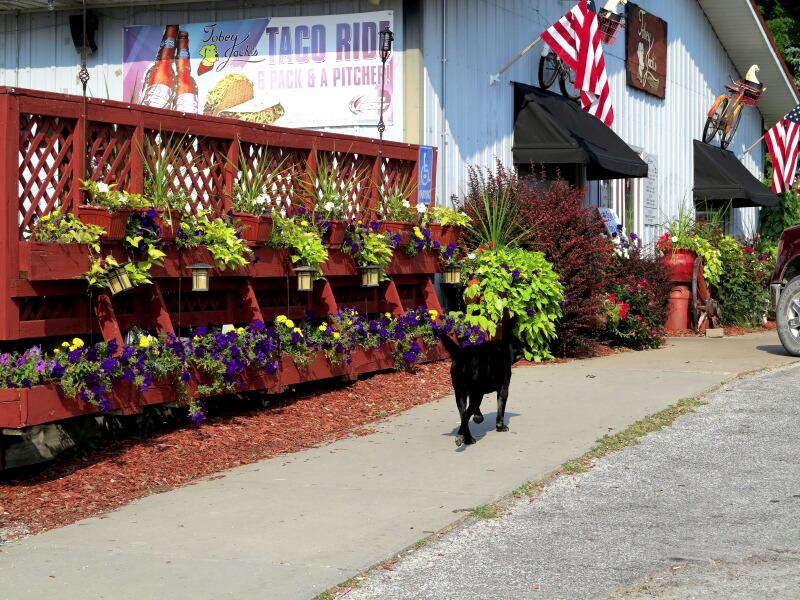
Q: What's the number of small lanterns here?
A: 5